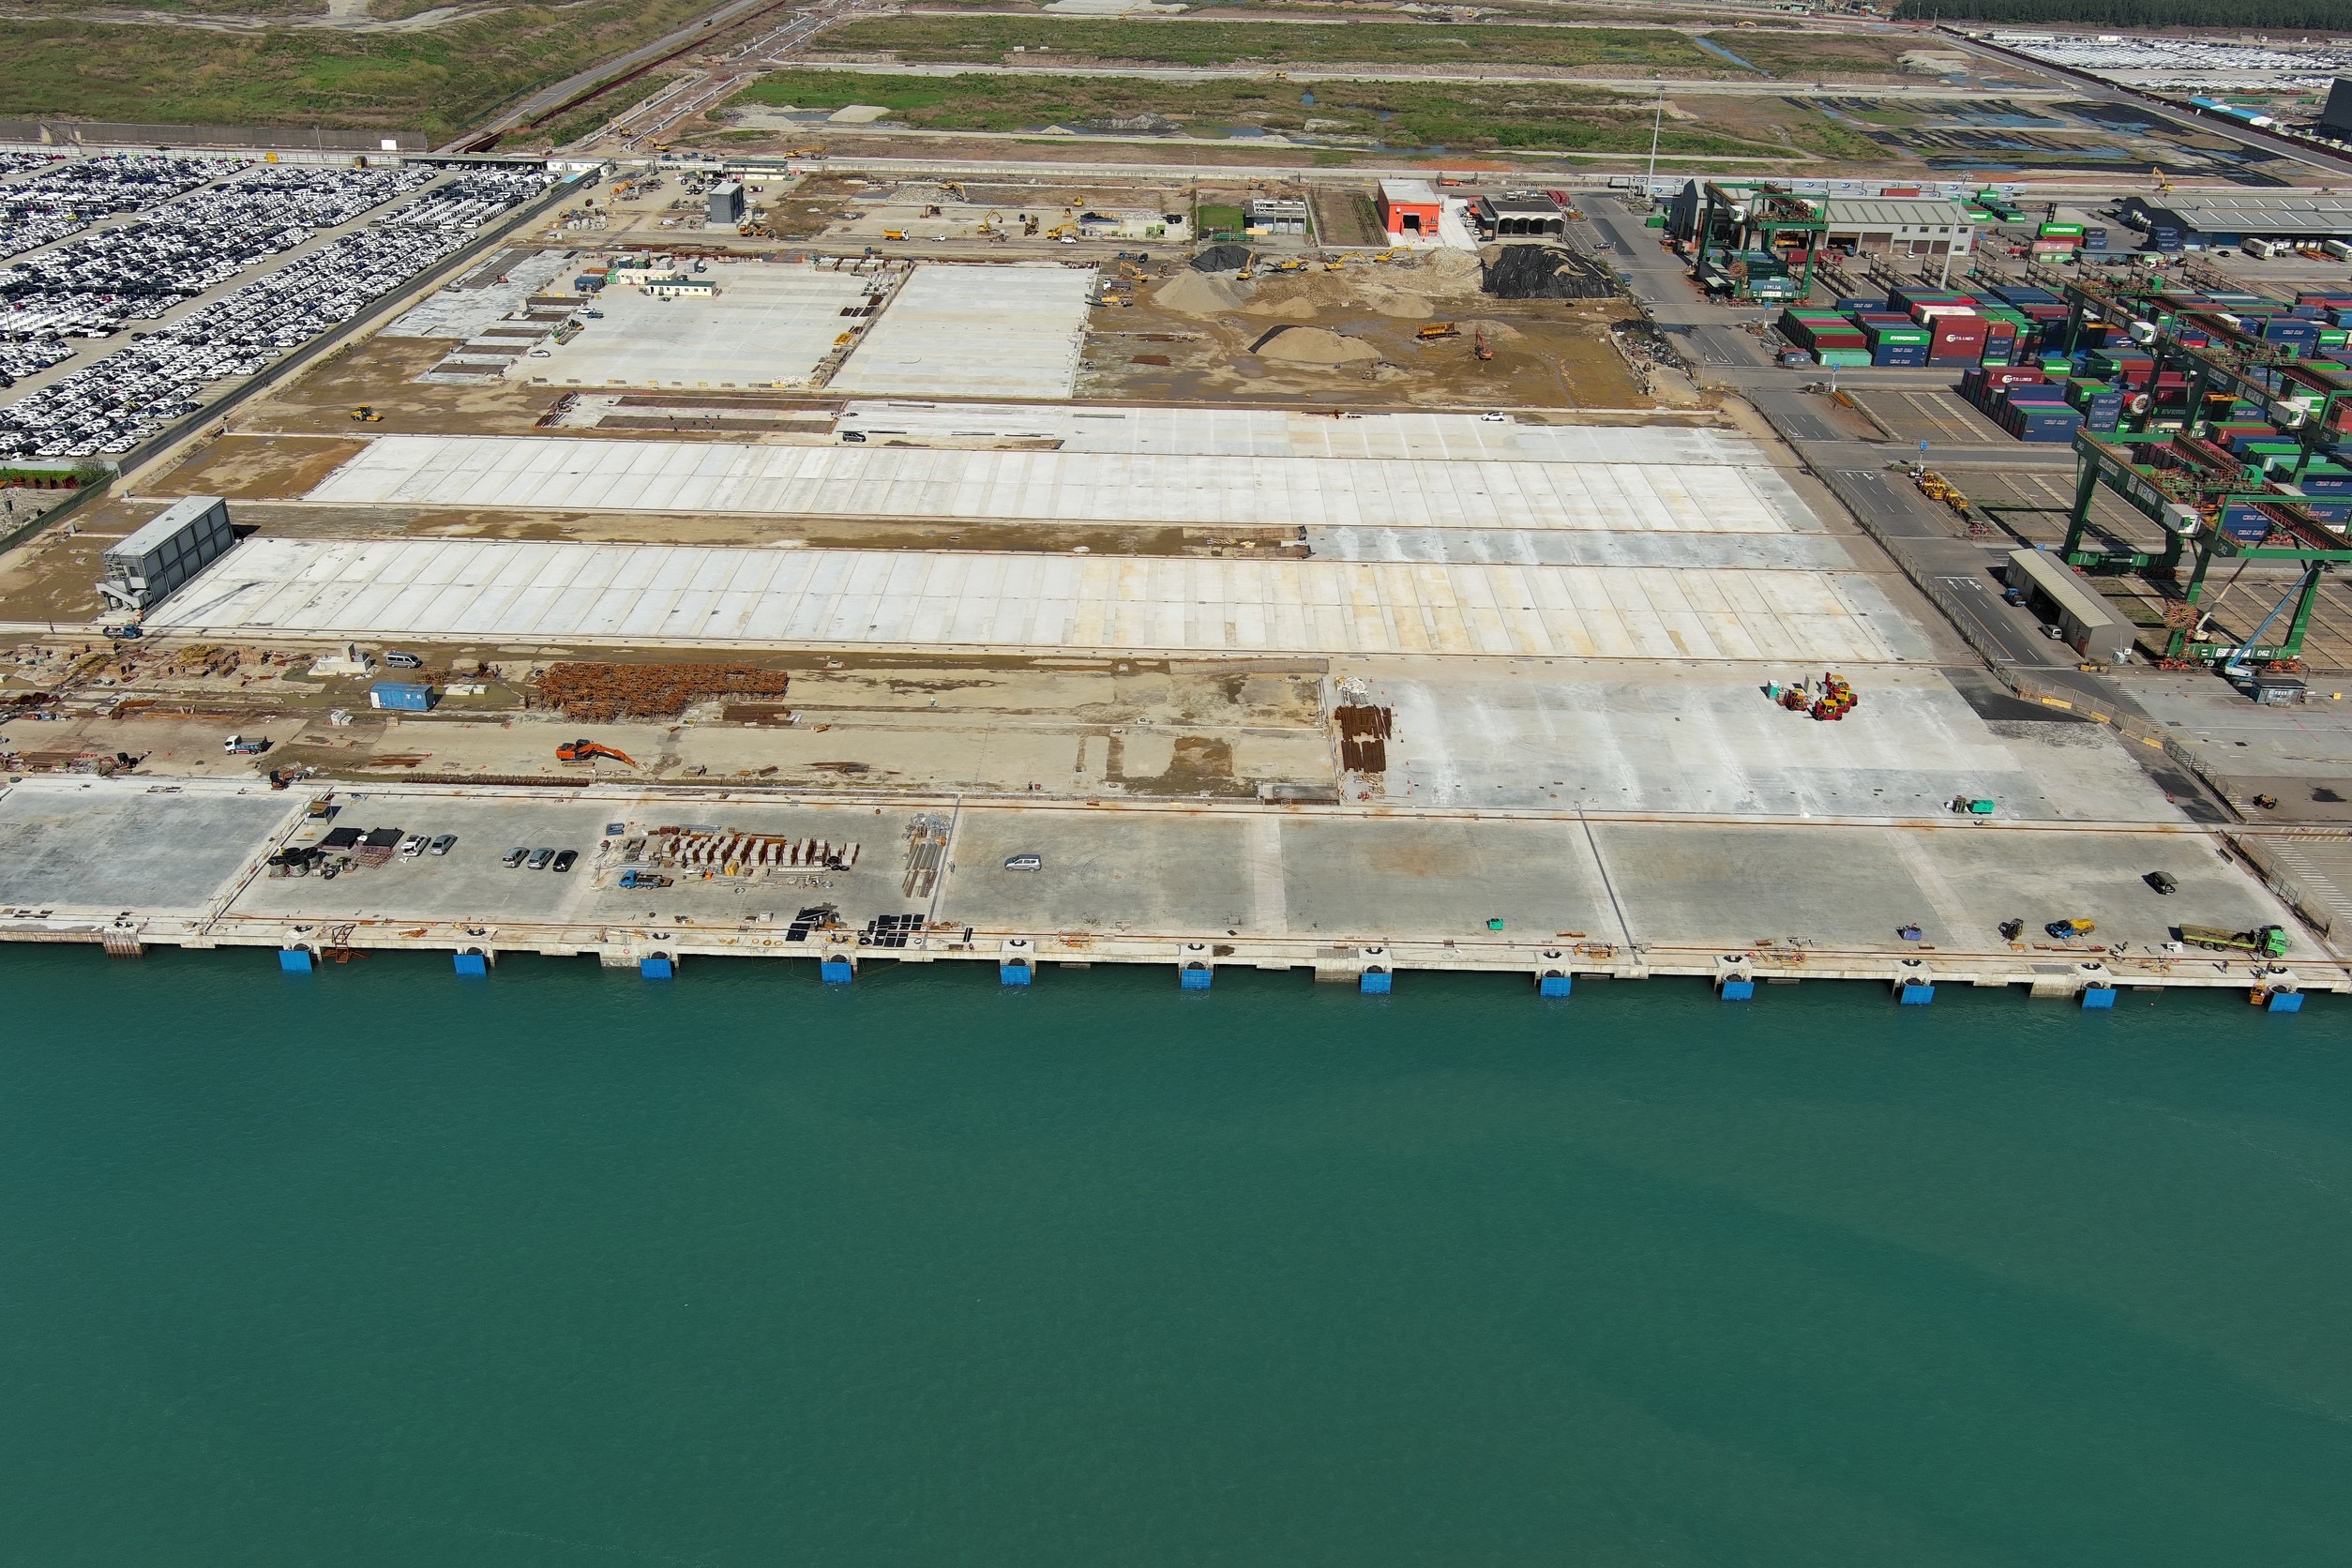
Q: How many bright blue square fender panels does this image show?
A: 12